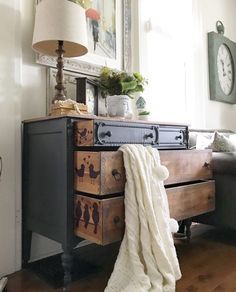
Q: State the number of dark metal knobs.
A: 7